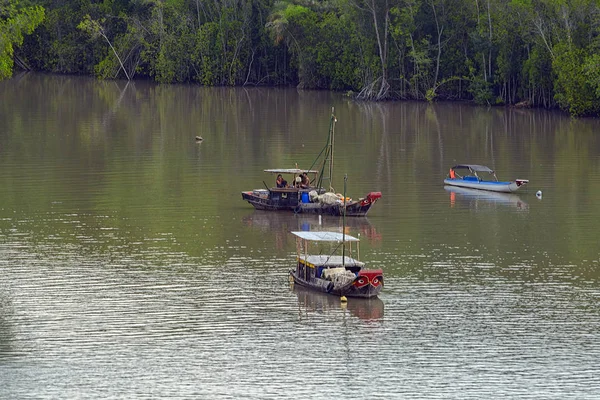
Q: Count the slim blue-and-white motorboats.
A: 1